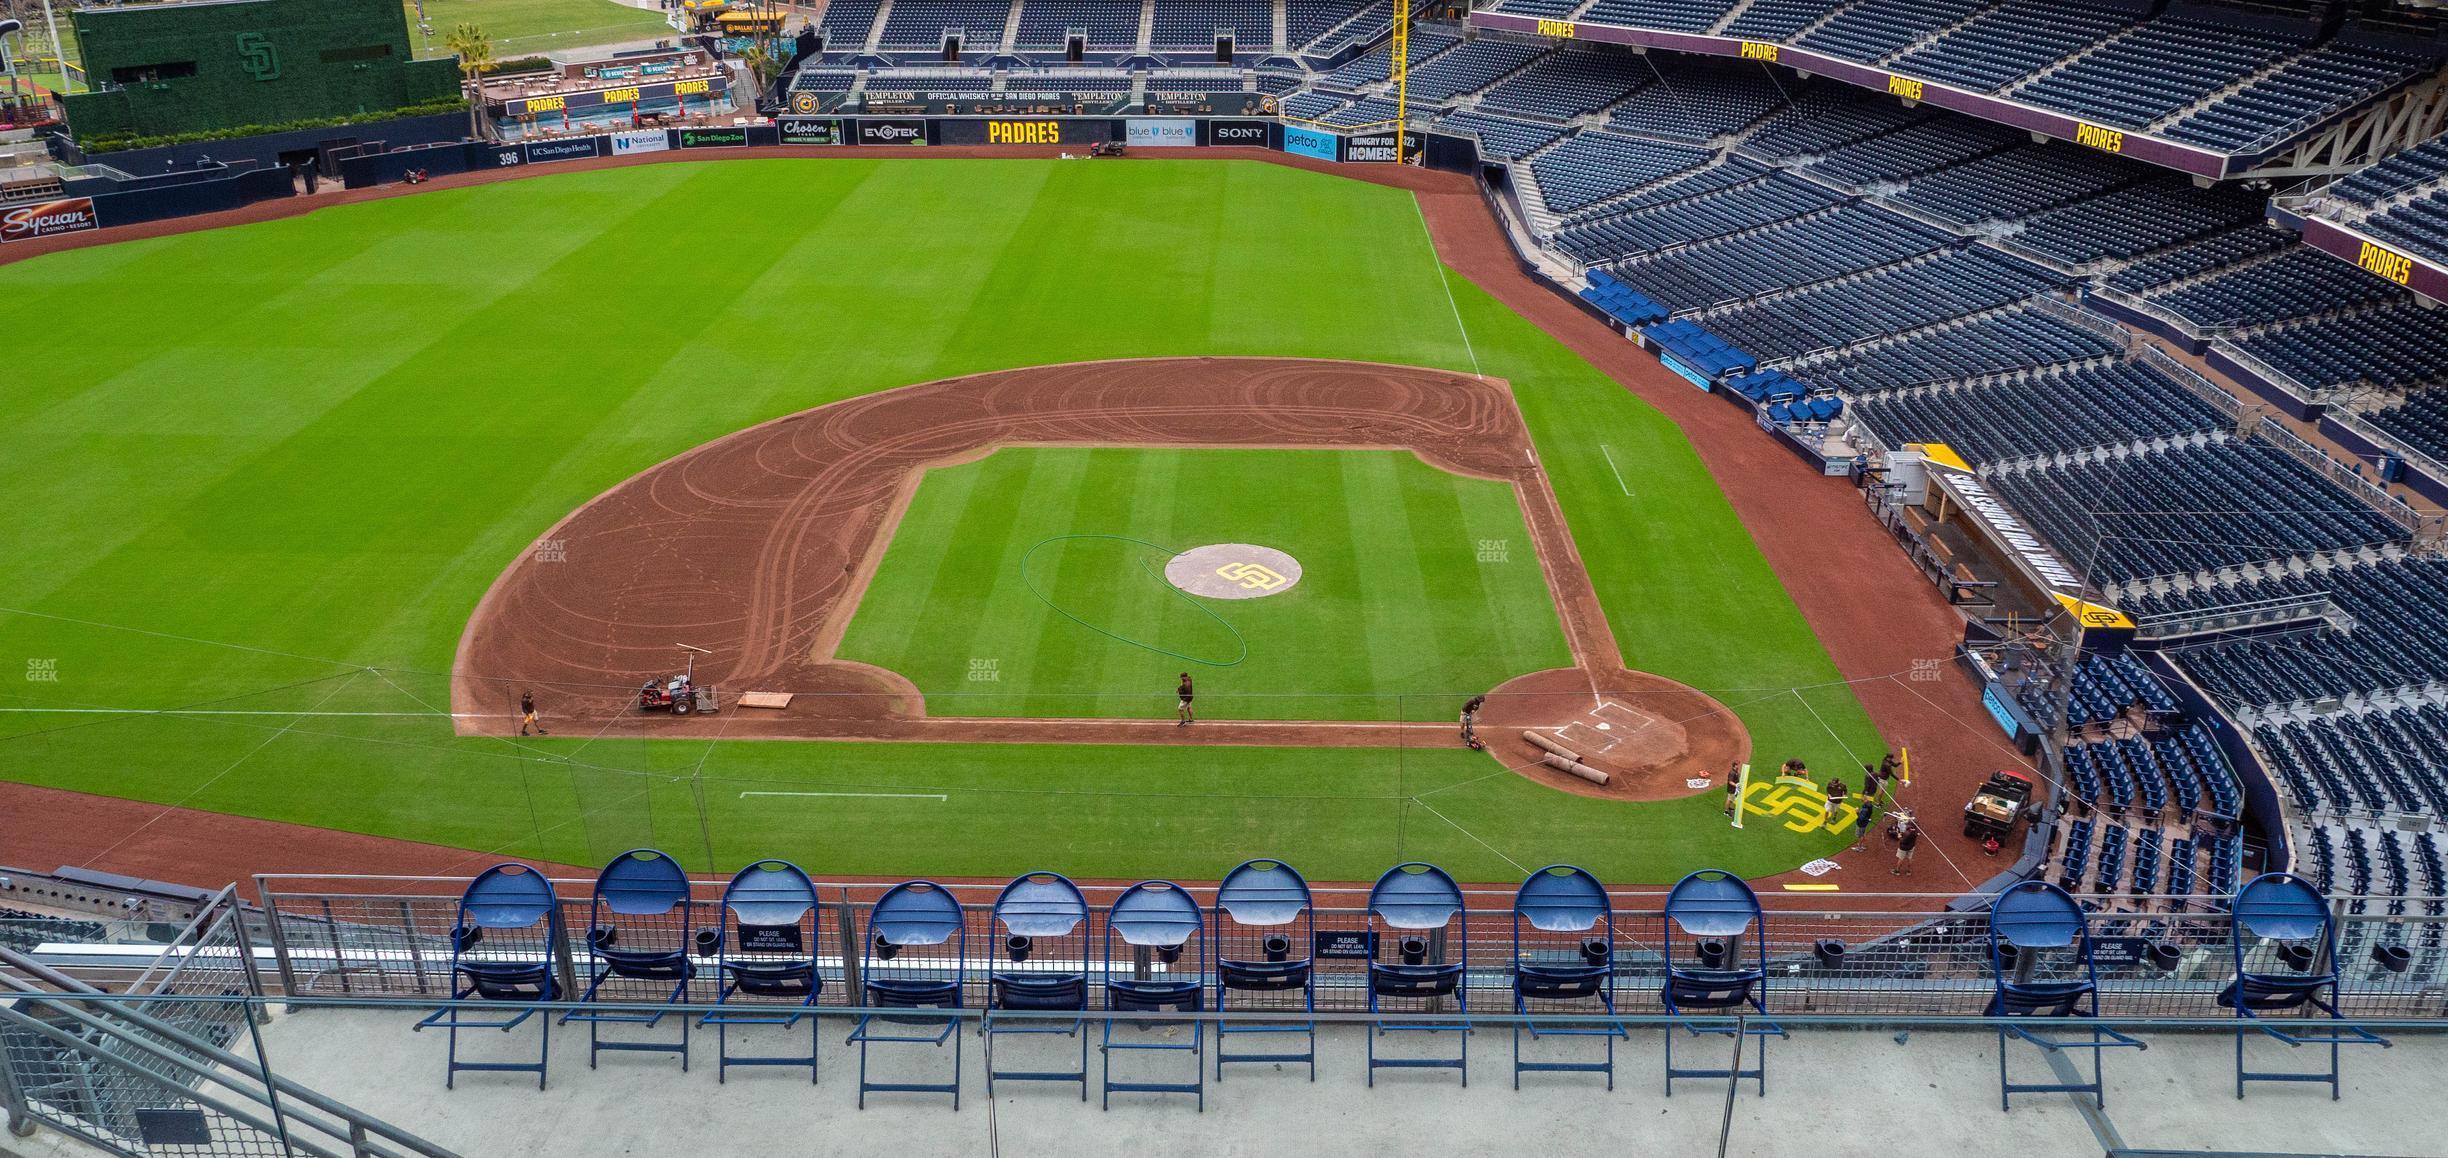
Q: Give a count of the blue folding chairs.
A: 12